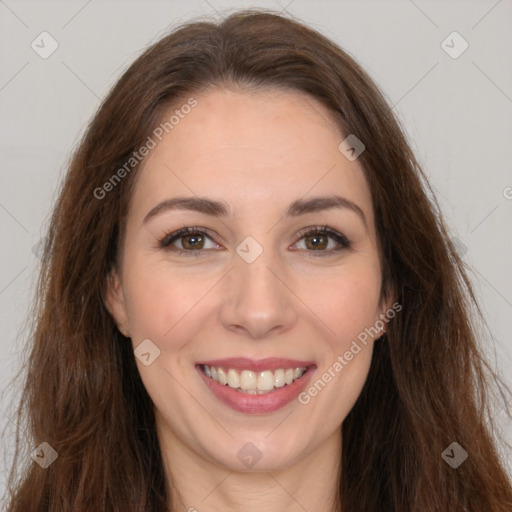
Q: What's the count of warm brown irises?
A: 2